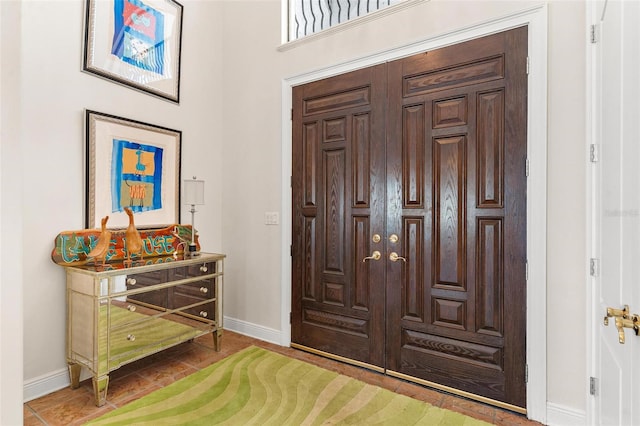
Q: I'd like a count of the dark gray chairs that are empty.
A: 0